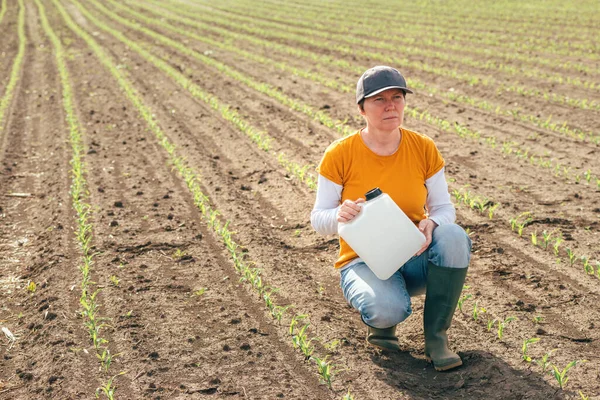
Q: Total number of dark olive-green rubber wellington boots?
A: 2